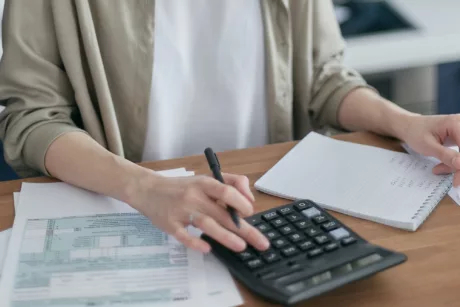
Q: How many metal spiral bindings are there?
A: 1